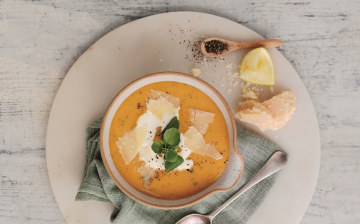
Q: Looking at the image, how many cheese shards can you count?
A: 5